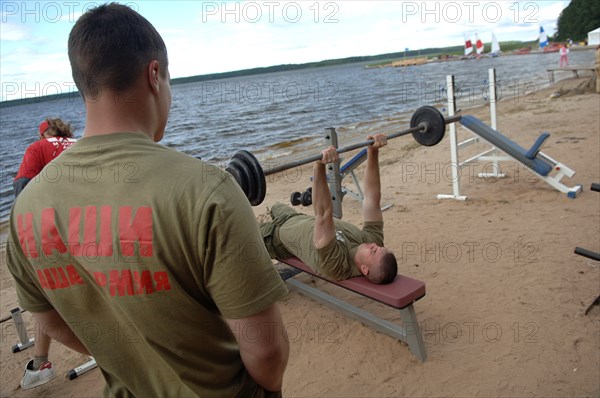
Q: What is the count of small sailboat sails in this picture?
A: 4